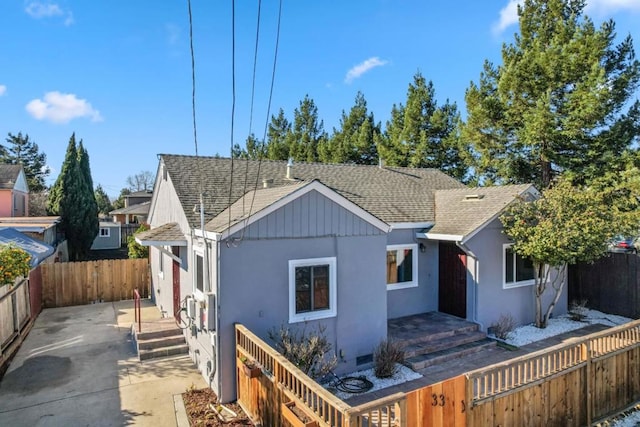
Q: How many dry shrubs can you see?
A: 3